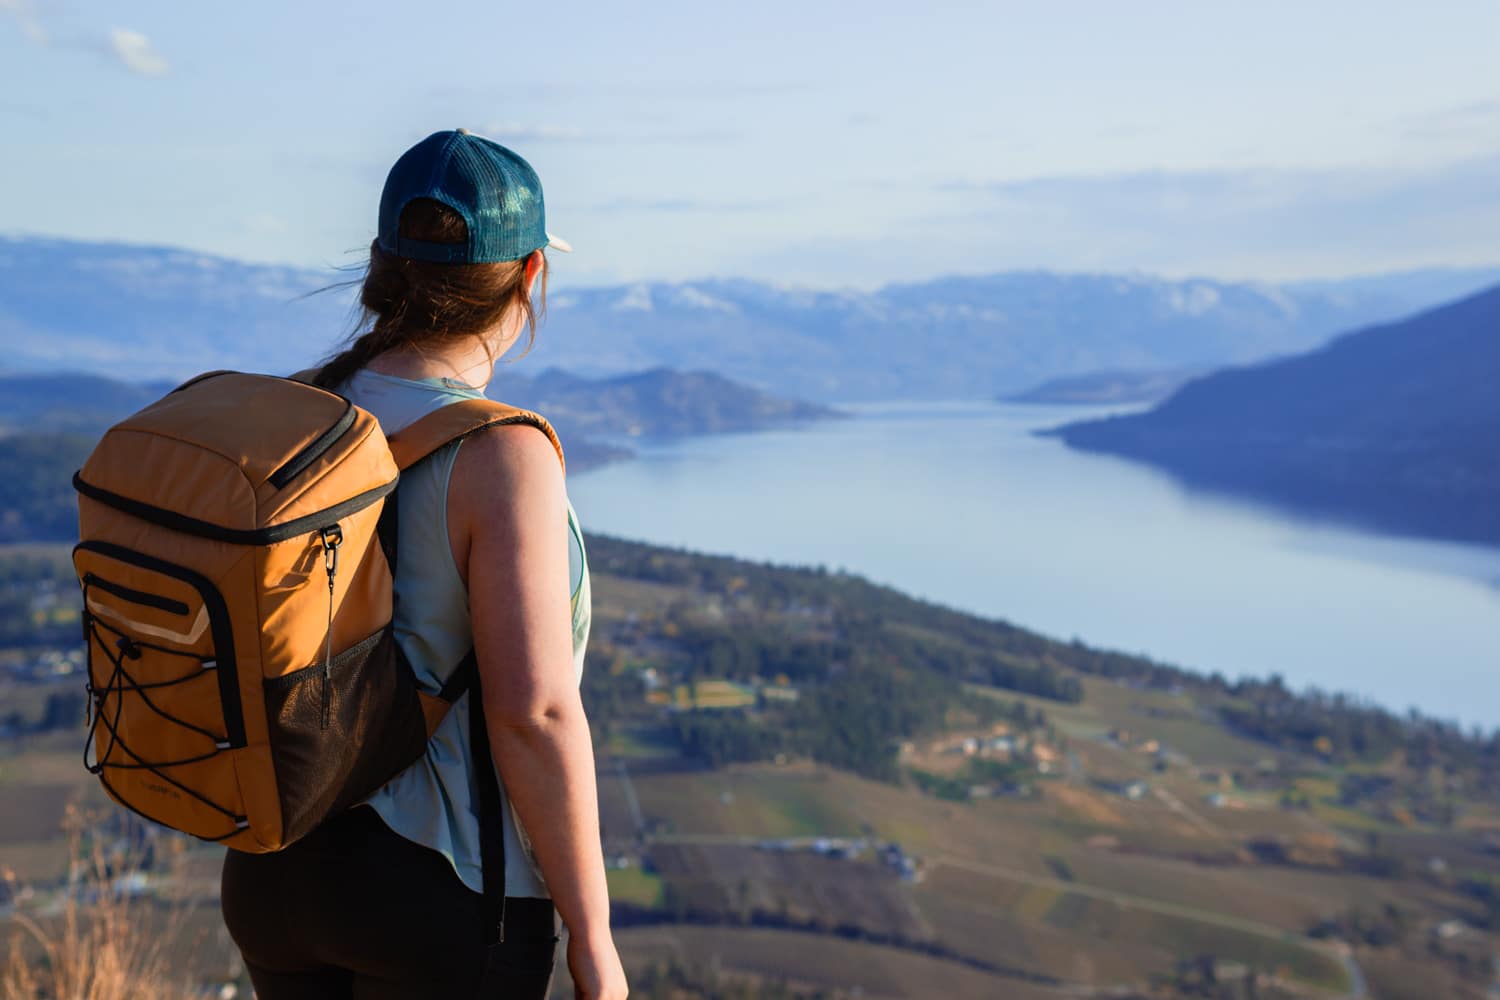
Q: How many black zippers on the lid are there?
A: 2